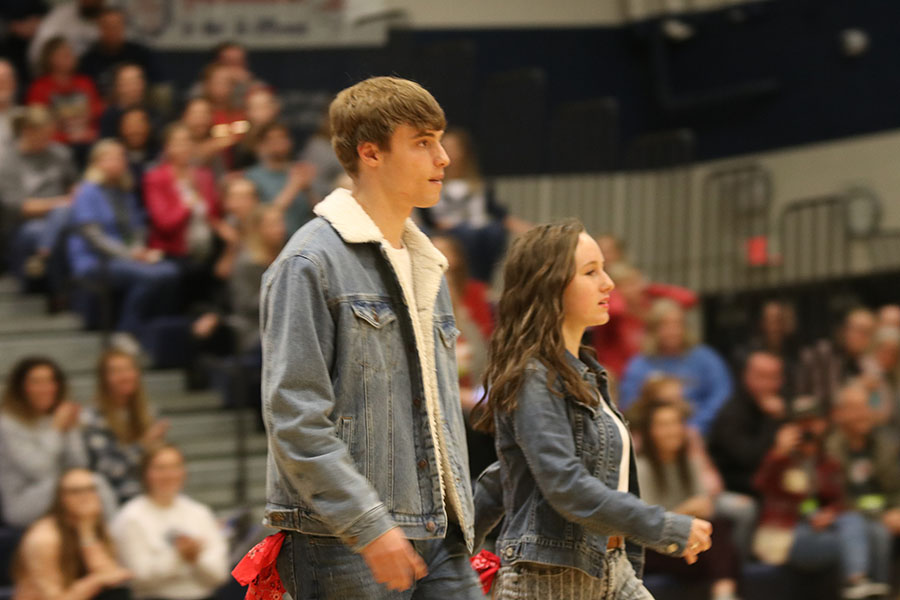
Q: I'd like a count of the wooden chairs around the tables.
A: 0